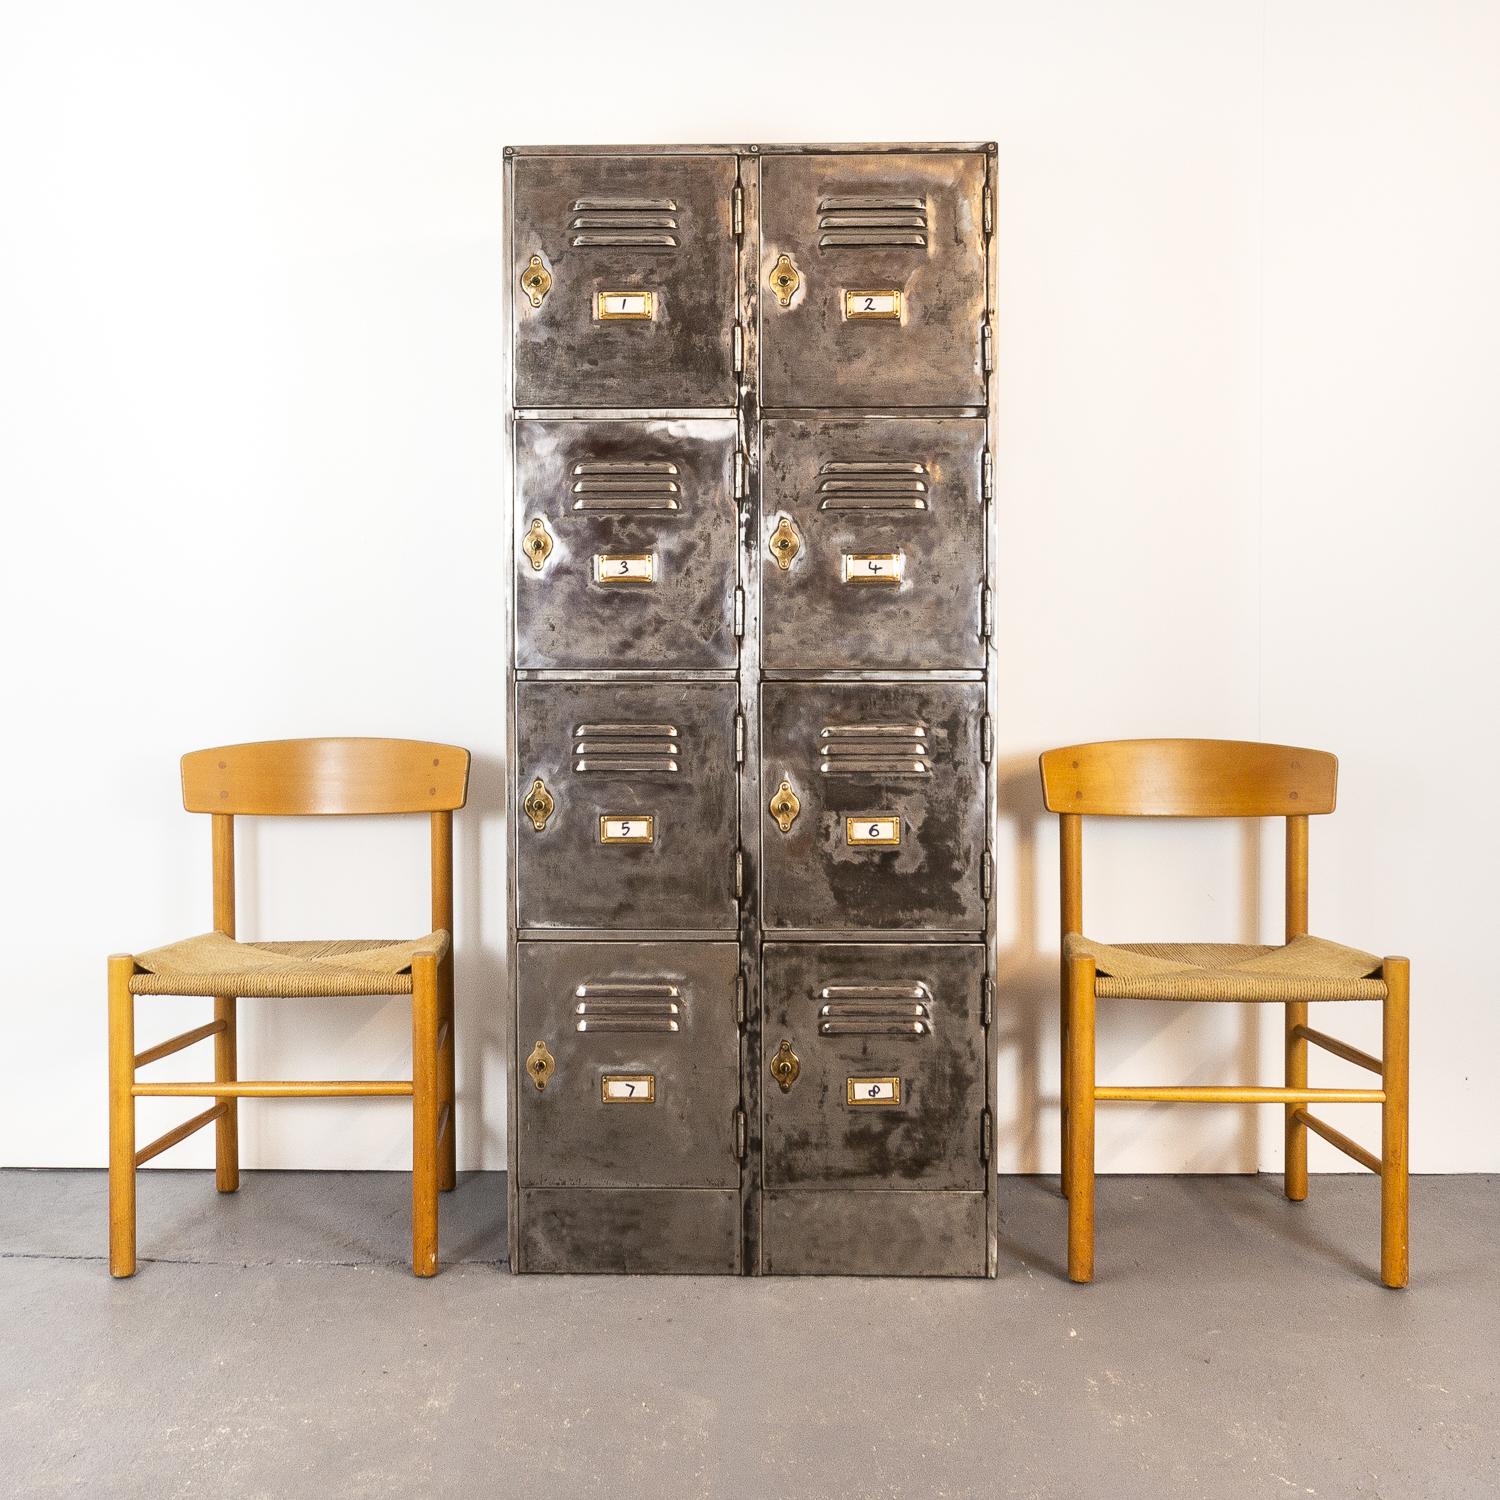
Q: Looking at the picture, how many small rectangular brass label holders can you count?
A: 8